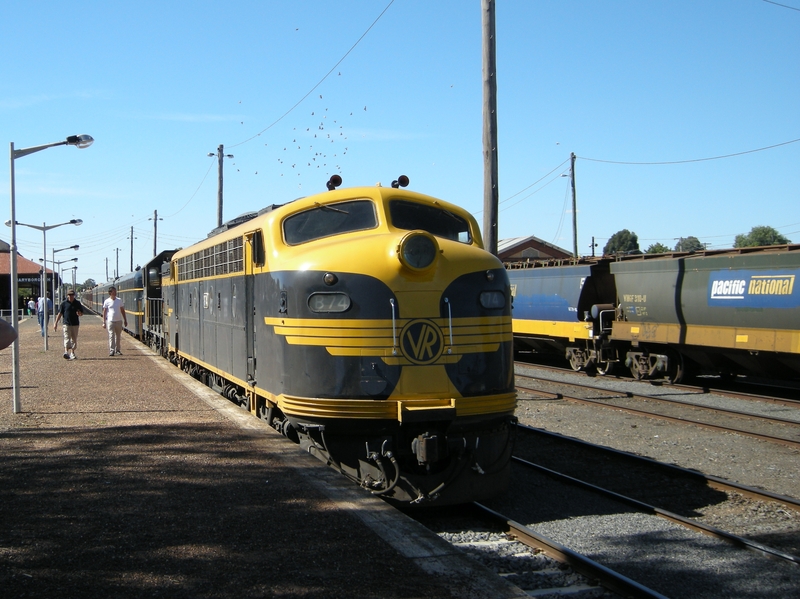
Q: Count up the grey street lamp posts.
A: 5